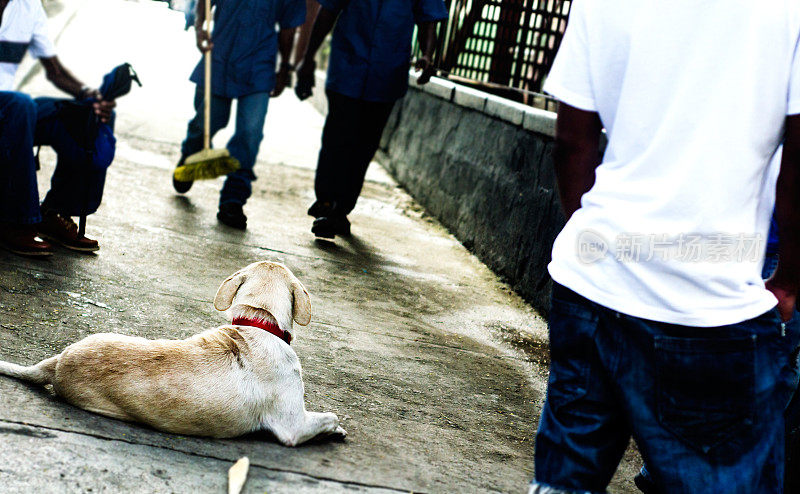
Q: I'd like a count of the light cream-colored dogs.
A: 1